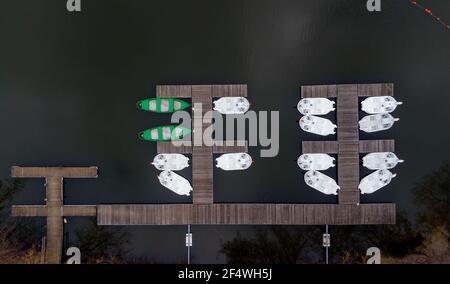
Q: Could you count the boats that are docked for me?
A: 14